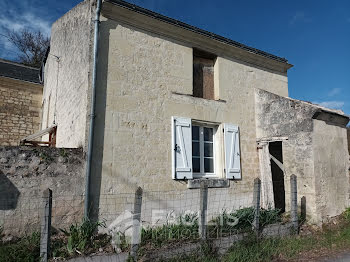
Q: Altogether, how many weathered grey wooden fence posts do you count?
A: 5